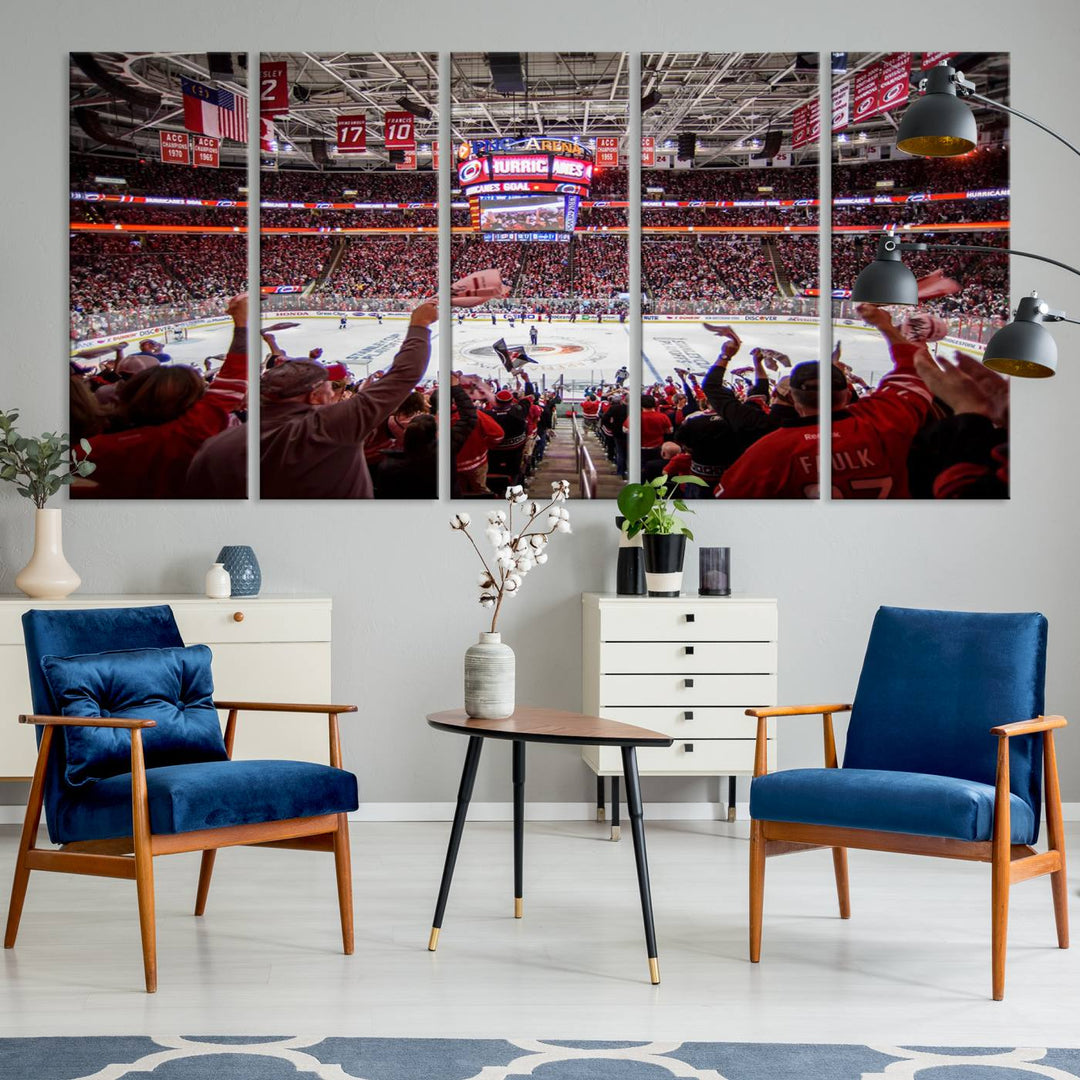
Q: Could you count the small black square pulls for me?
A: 5